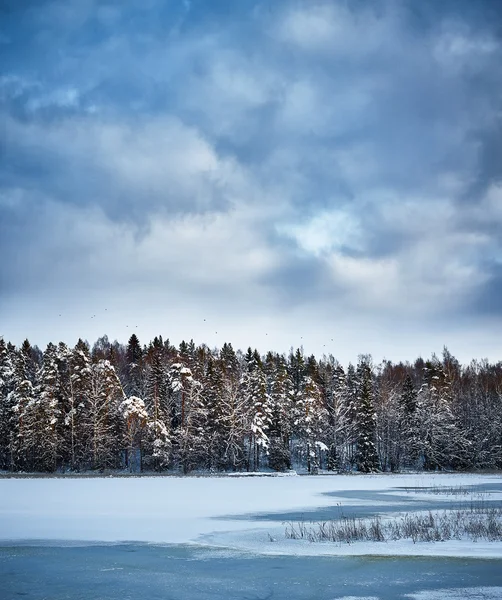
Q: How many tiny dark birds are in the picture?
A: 12